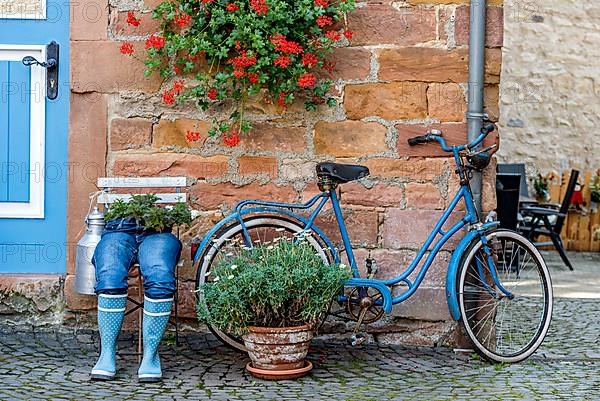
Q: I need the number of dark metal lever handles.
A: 1